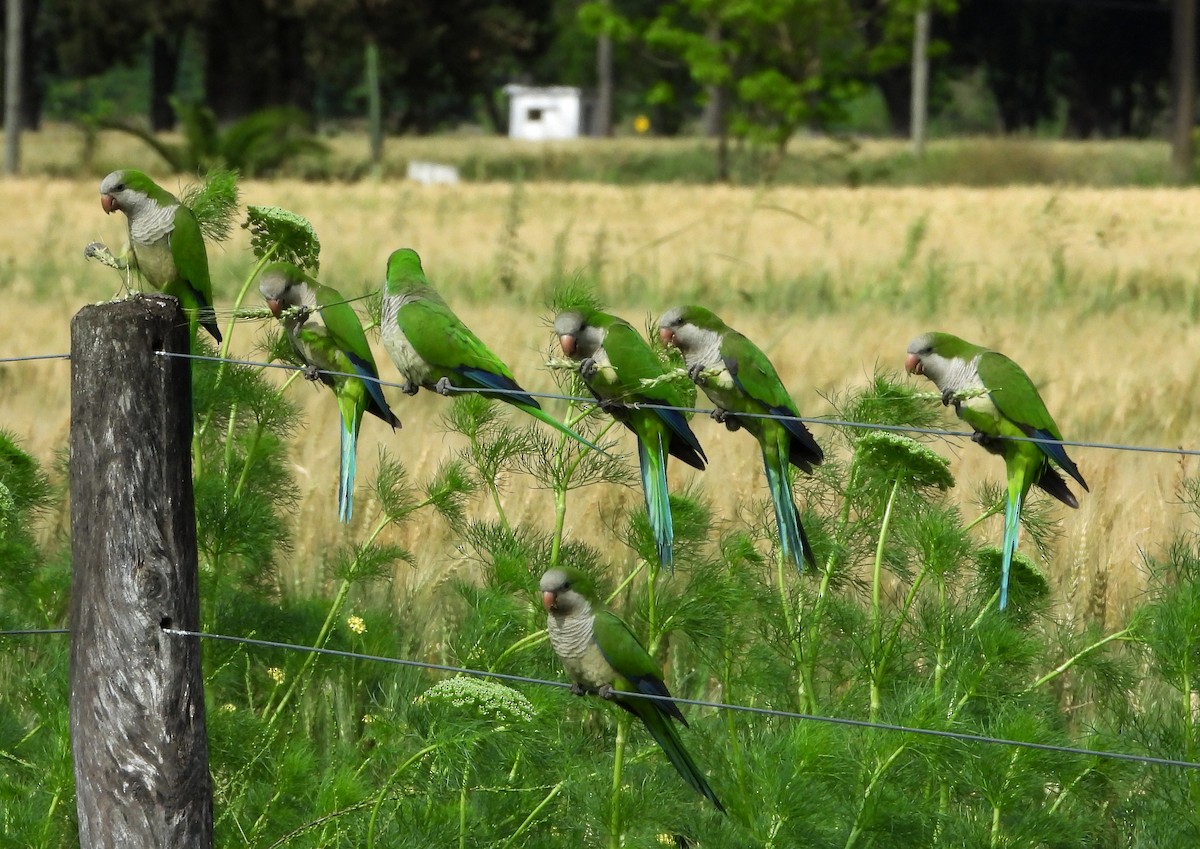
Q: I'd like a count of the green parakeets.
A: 7